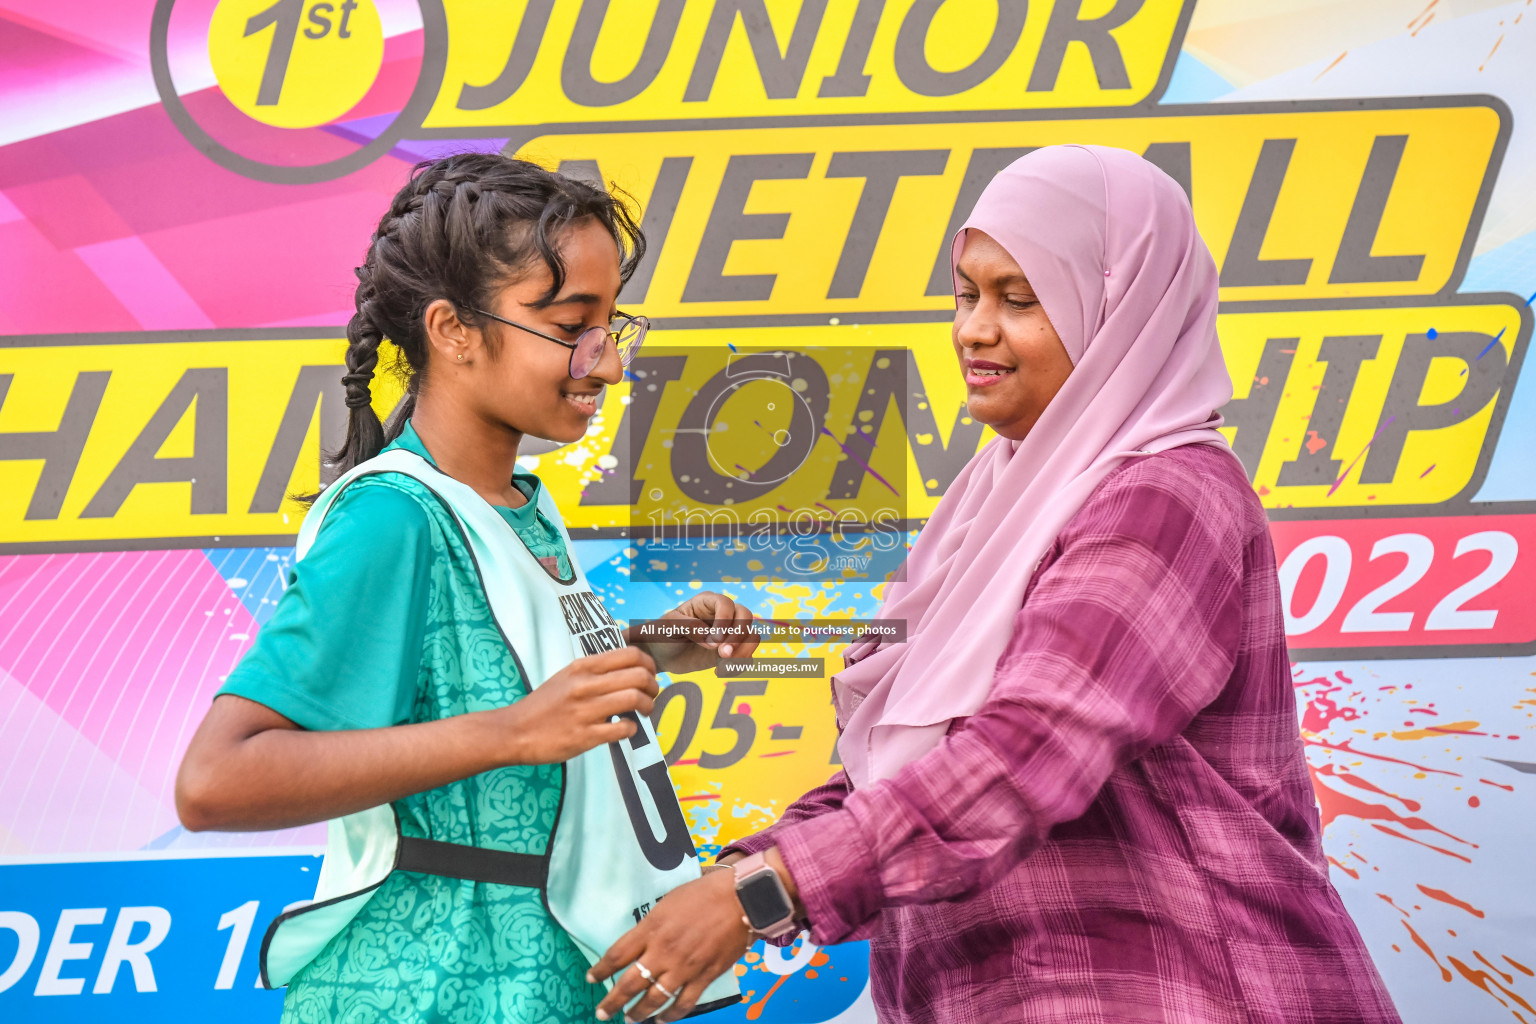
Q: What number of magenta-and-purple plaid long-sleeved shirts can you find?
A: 1